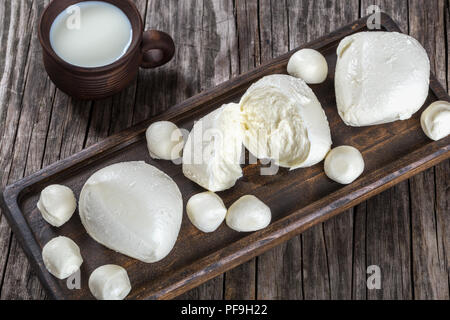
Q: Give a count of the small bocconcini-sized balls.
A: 9